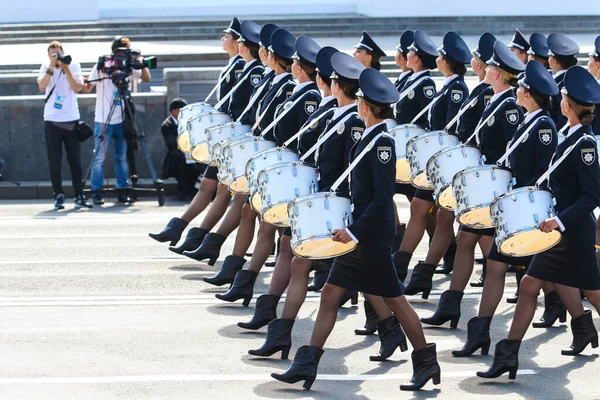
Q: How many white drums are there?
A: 13